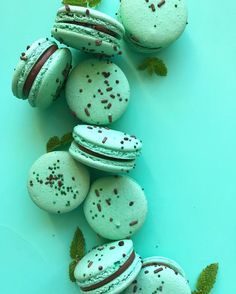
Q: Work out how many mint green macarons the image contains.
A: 9